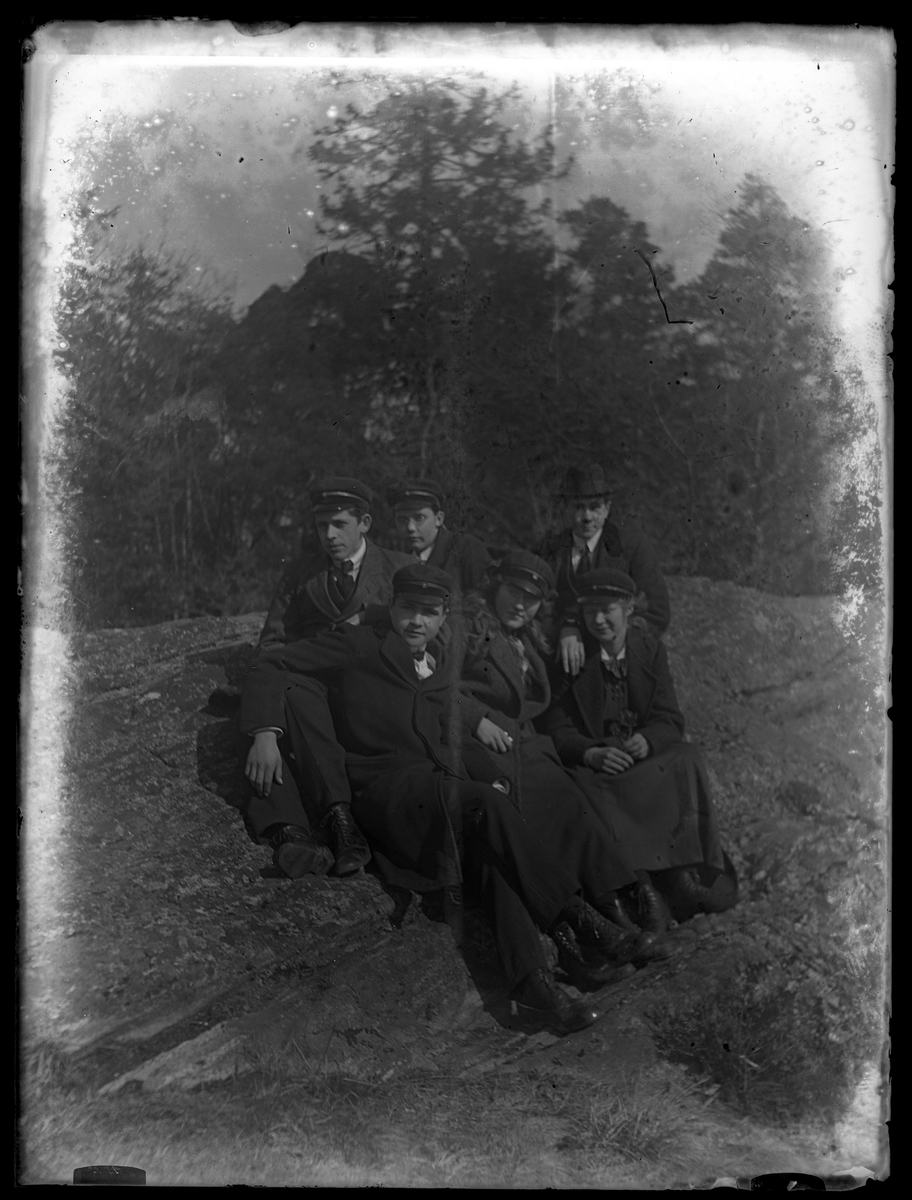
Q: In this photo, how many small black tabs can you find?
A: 2